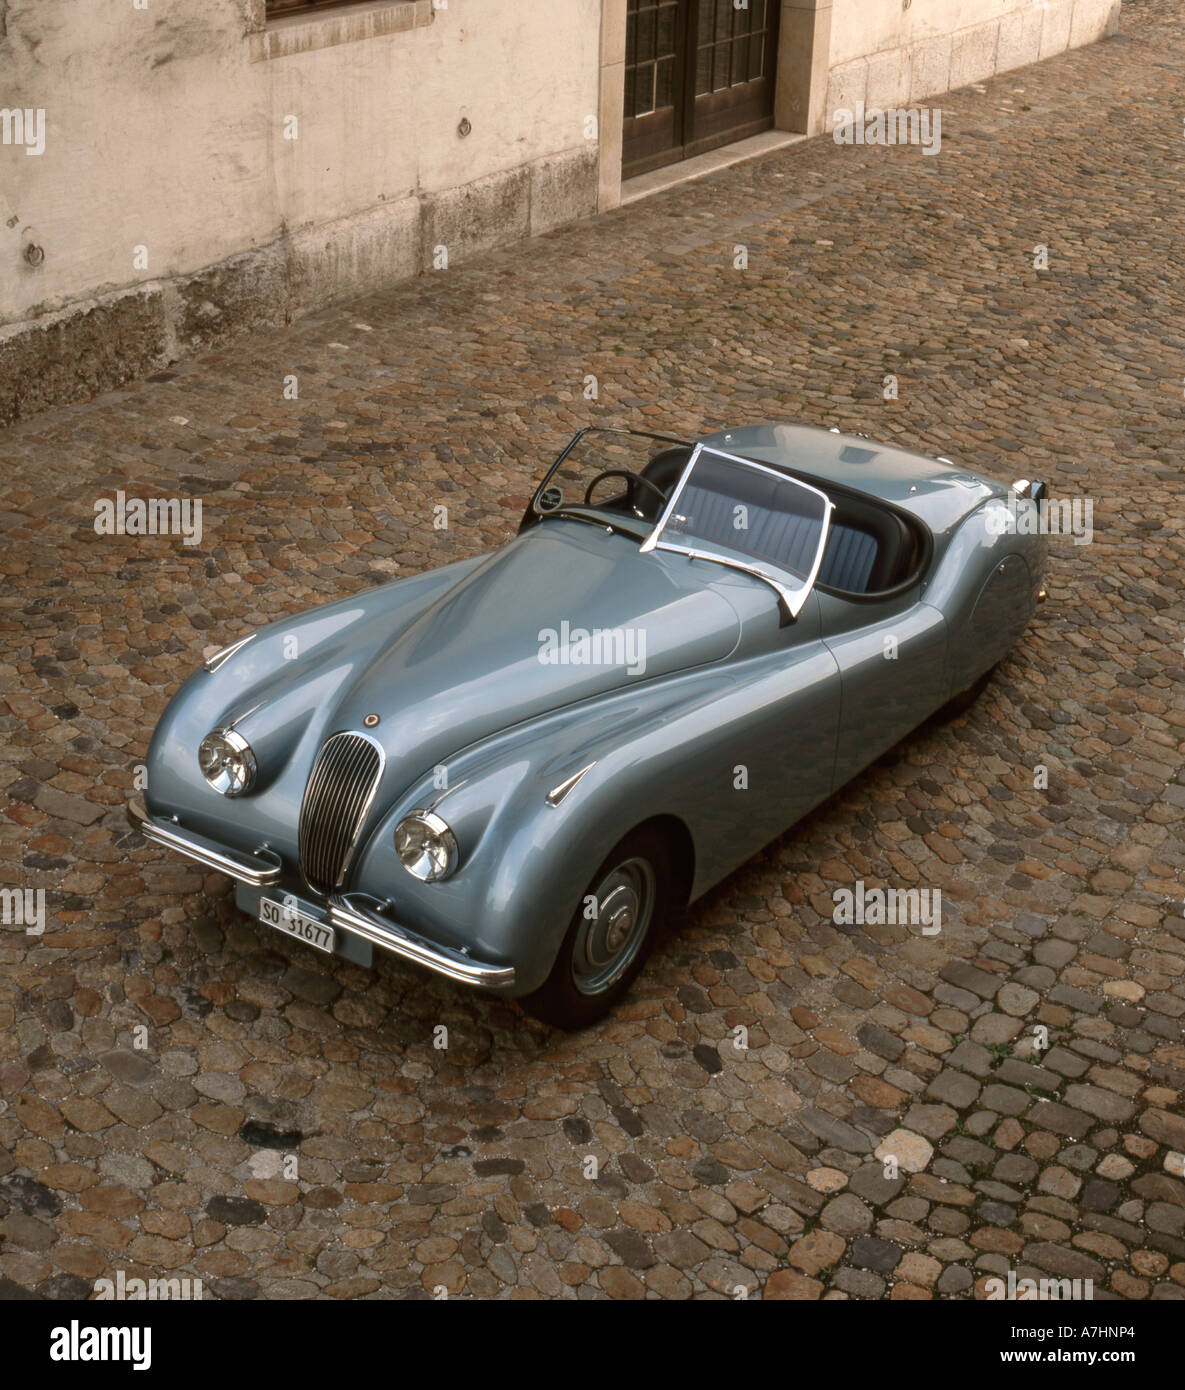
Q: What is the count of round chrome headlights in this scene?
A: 2